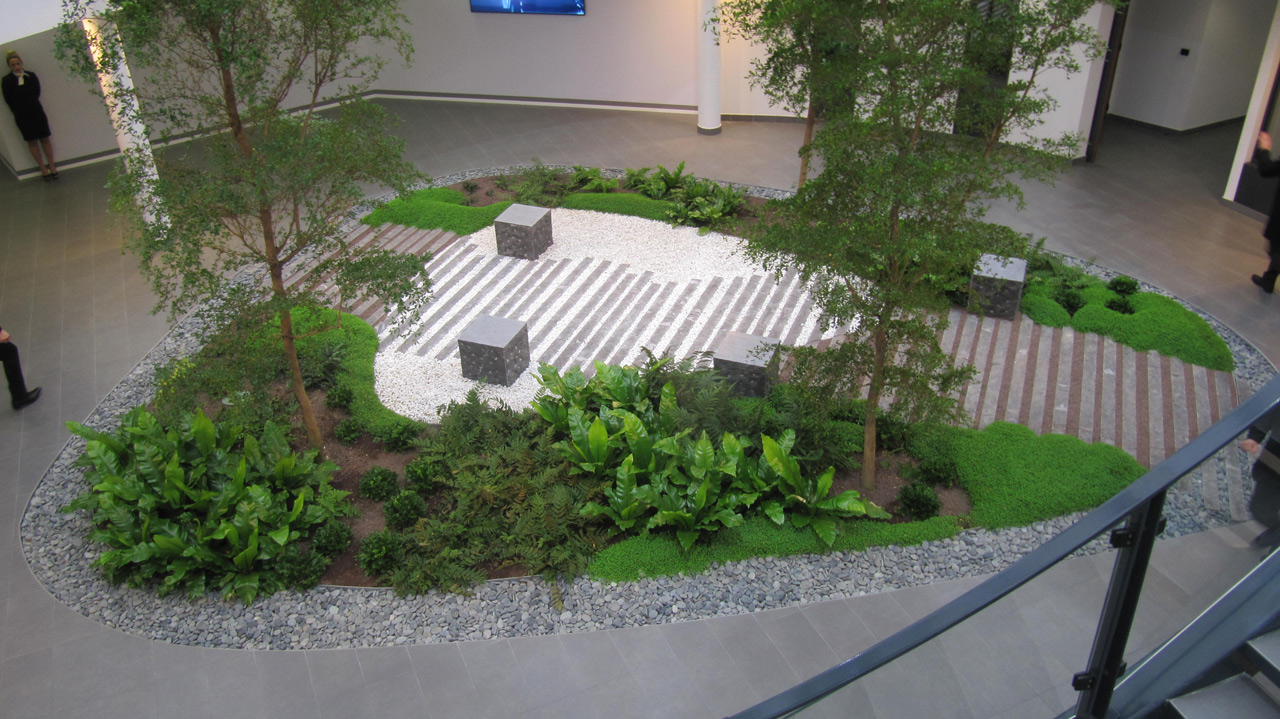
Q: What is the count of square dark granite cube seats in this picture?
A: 4